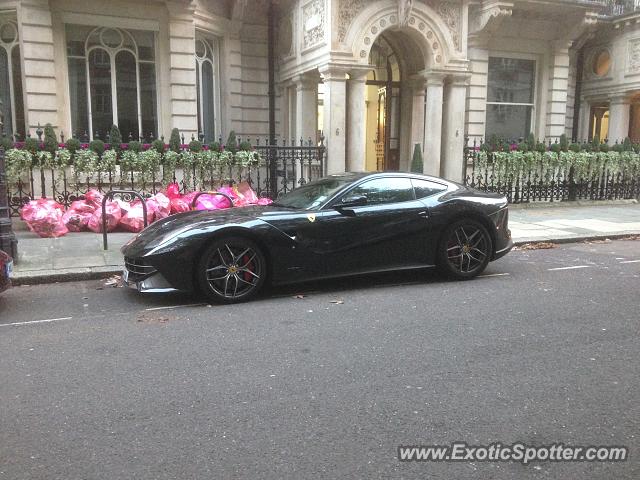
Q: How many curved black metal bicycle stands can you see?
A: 2